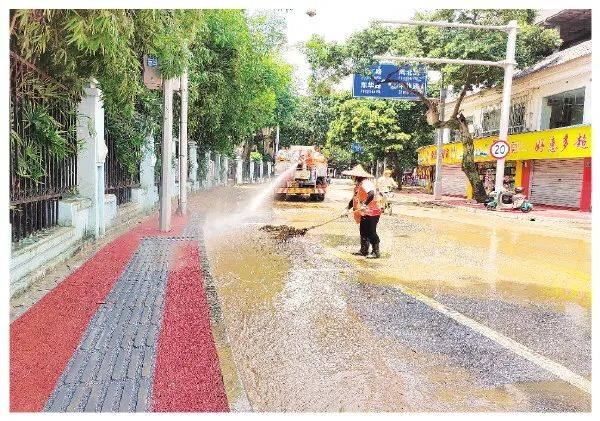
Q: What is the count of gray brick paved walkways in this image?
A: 1